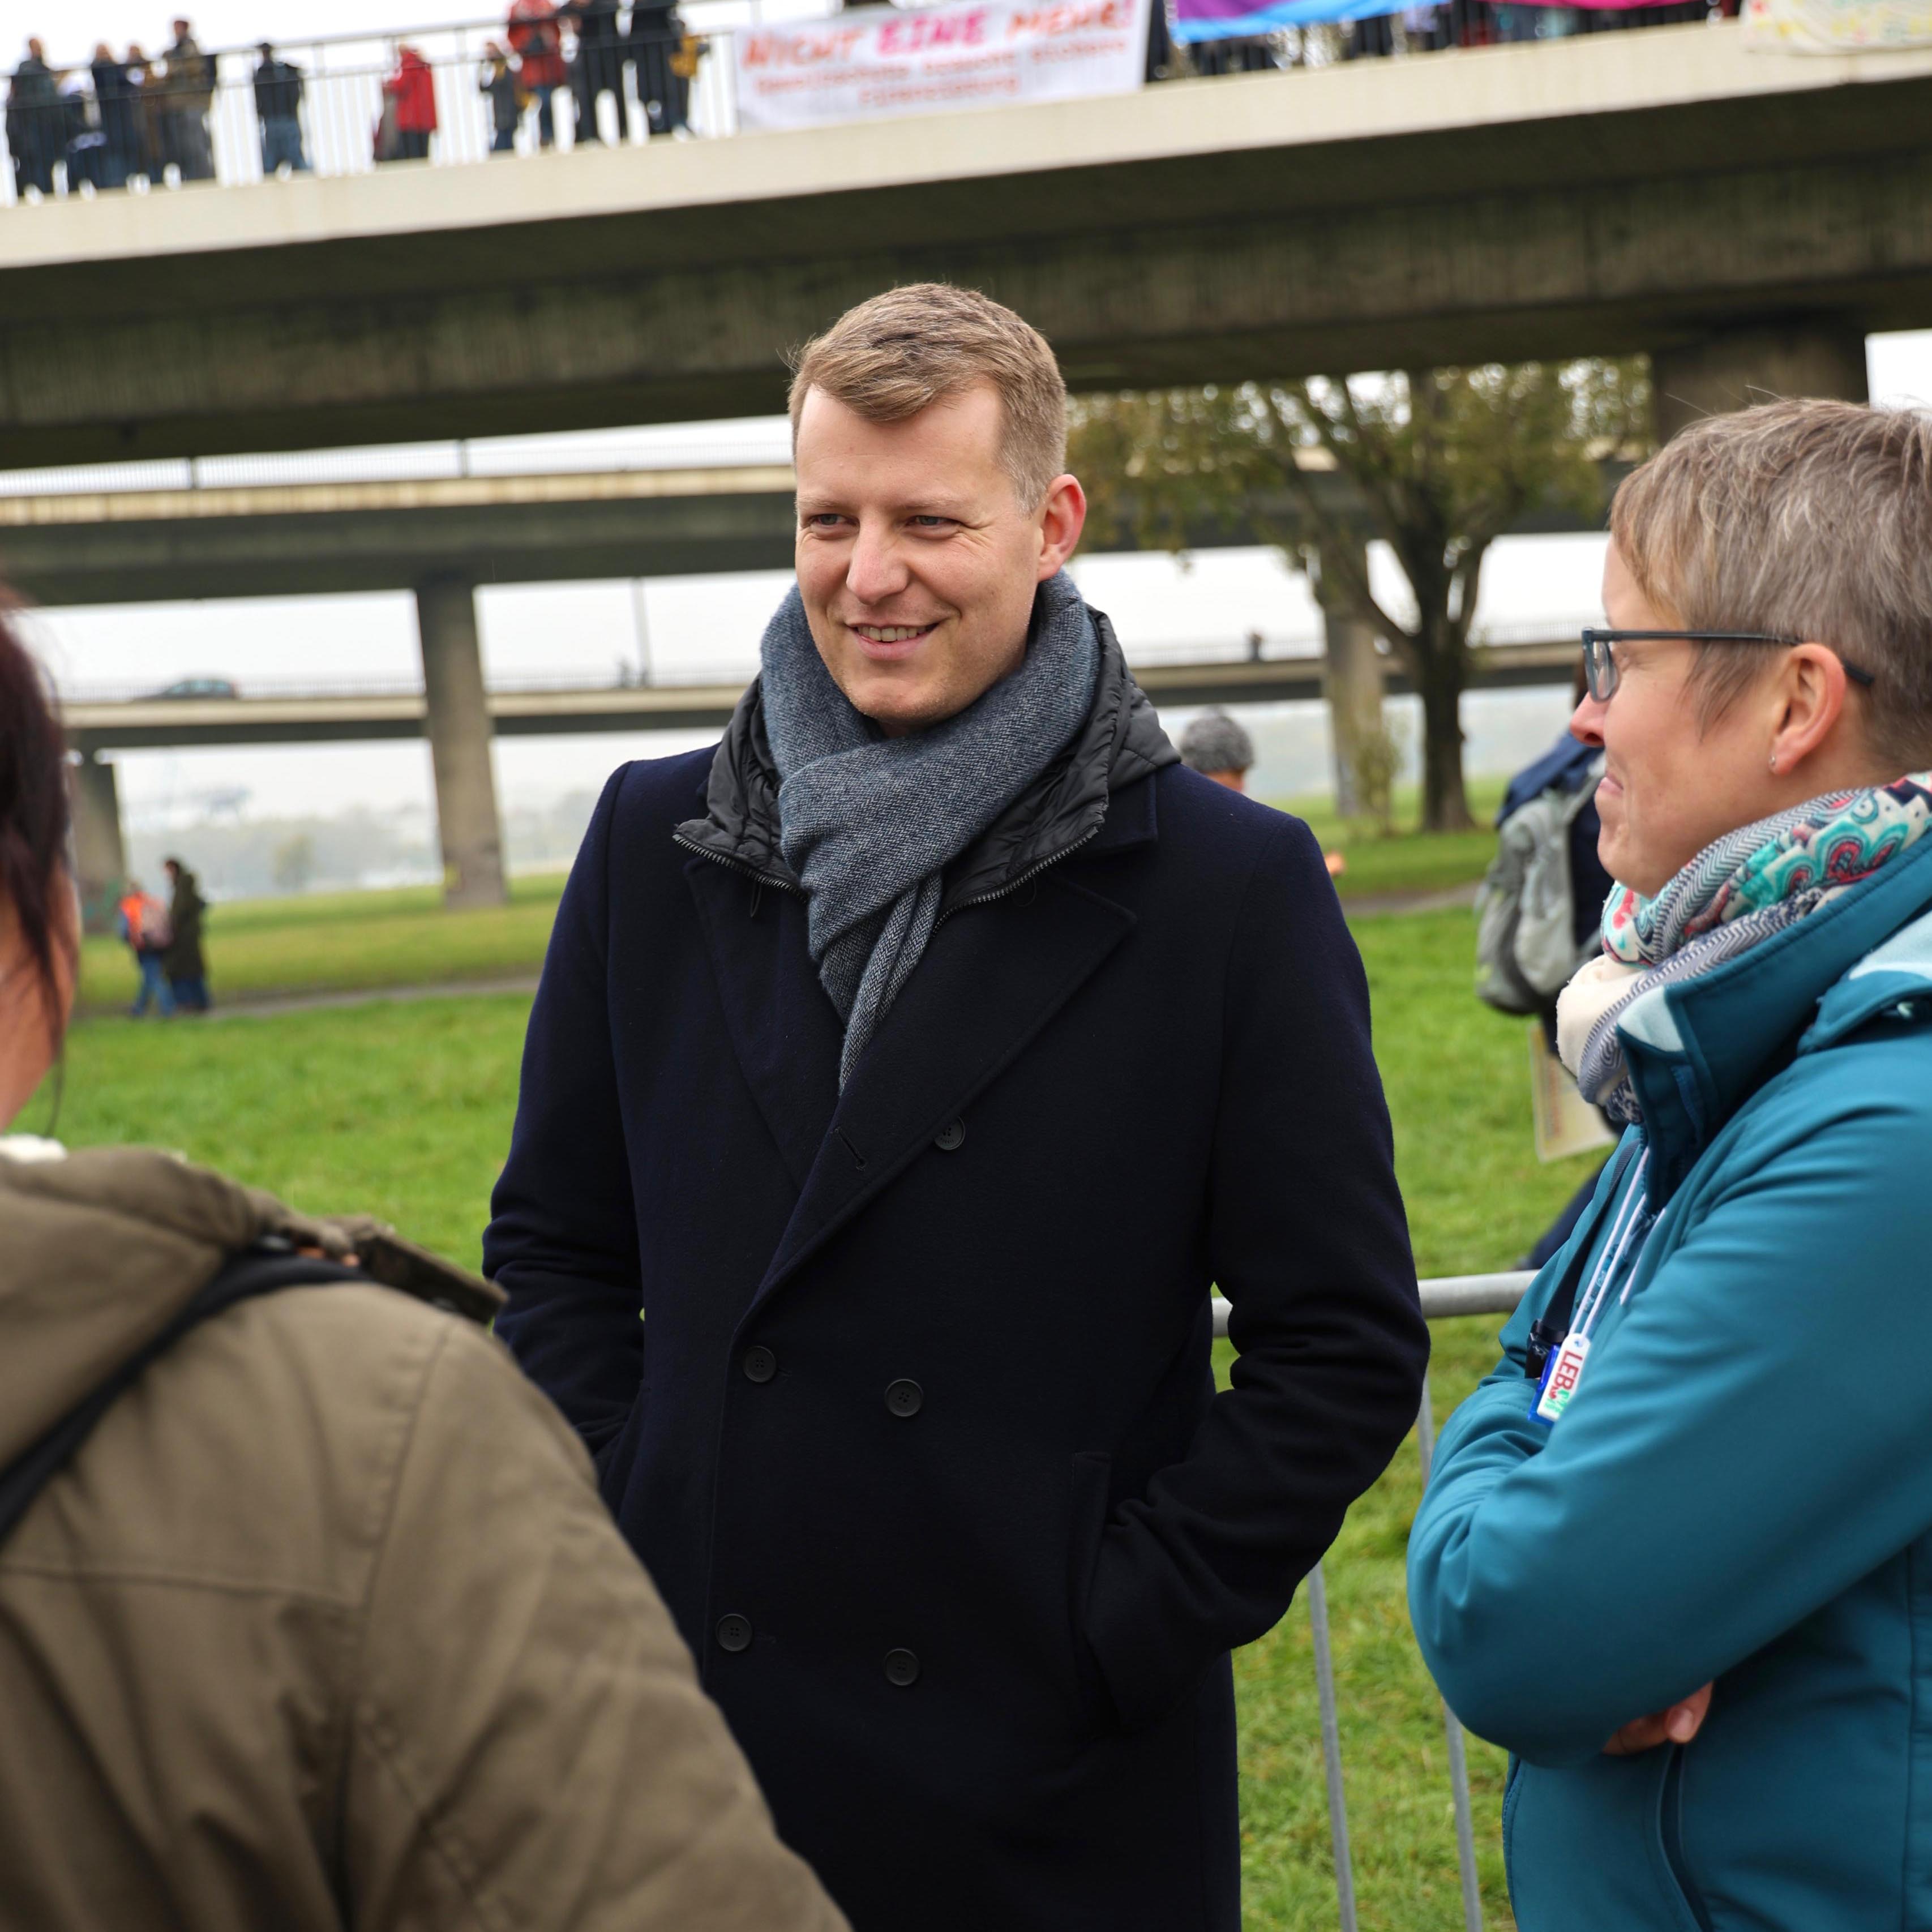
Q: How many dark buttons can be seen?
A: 5